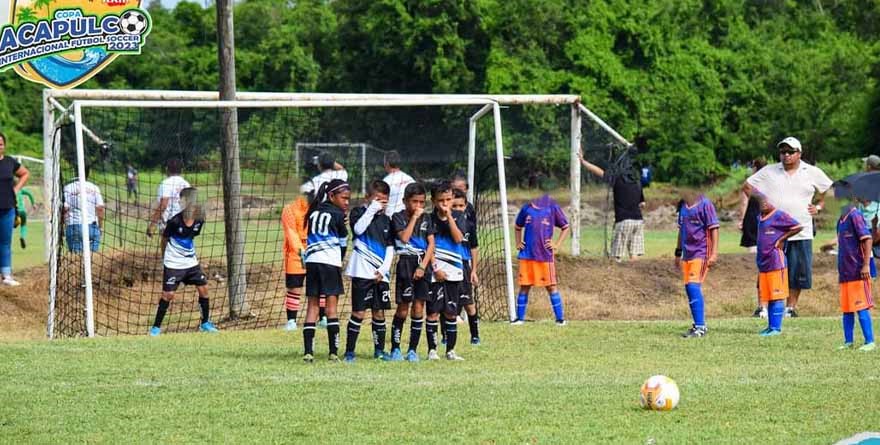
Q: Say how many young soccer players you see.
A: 12